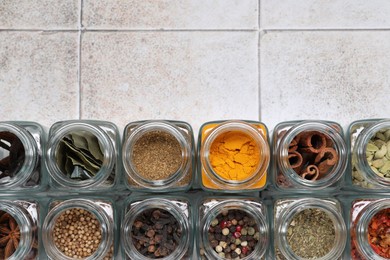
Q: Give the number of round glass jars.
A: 12